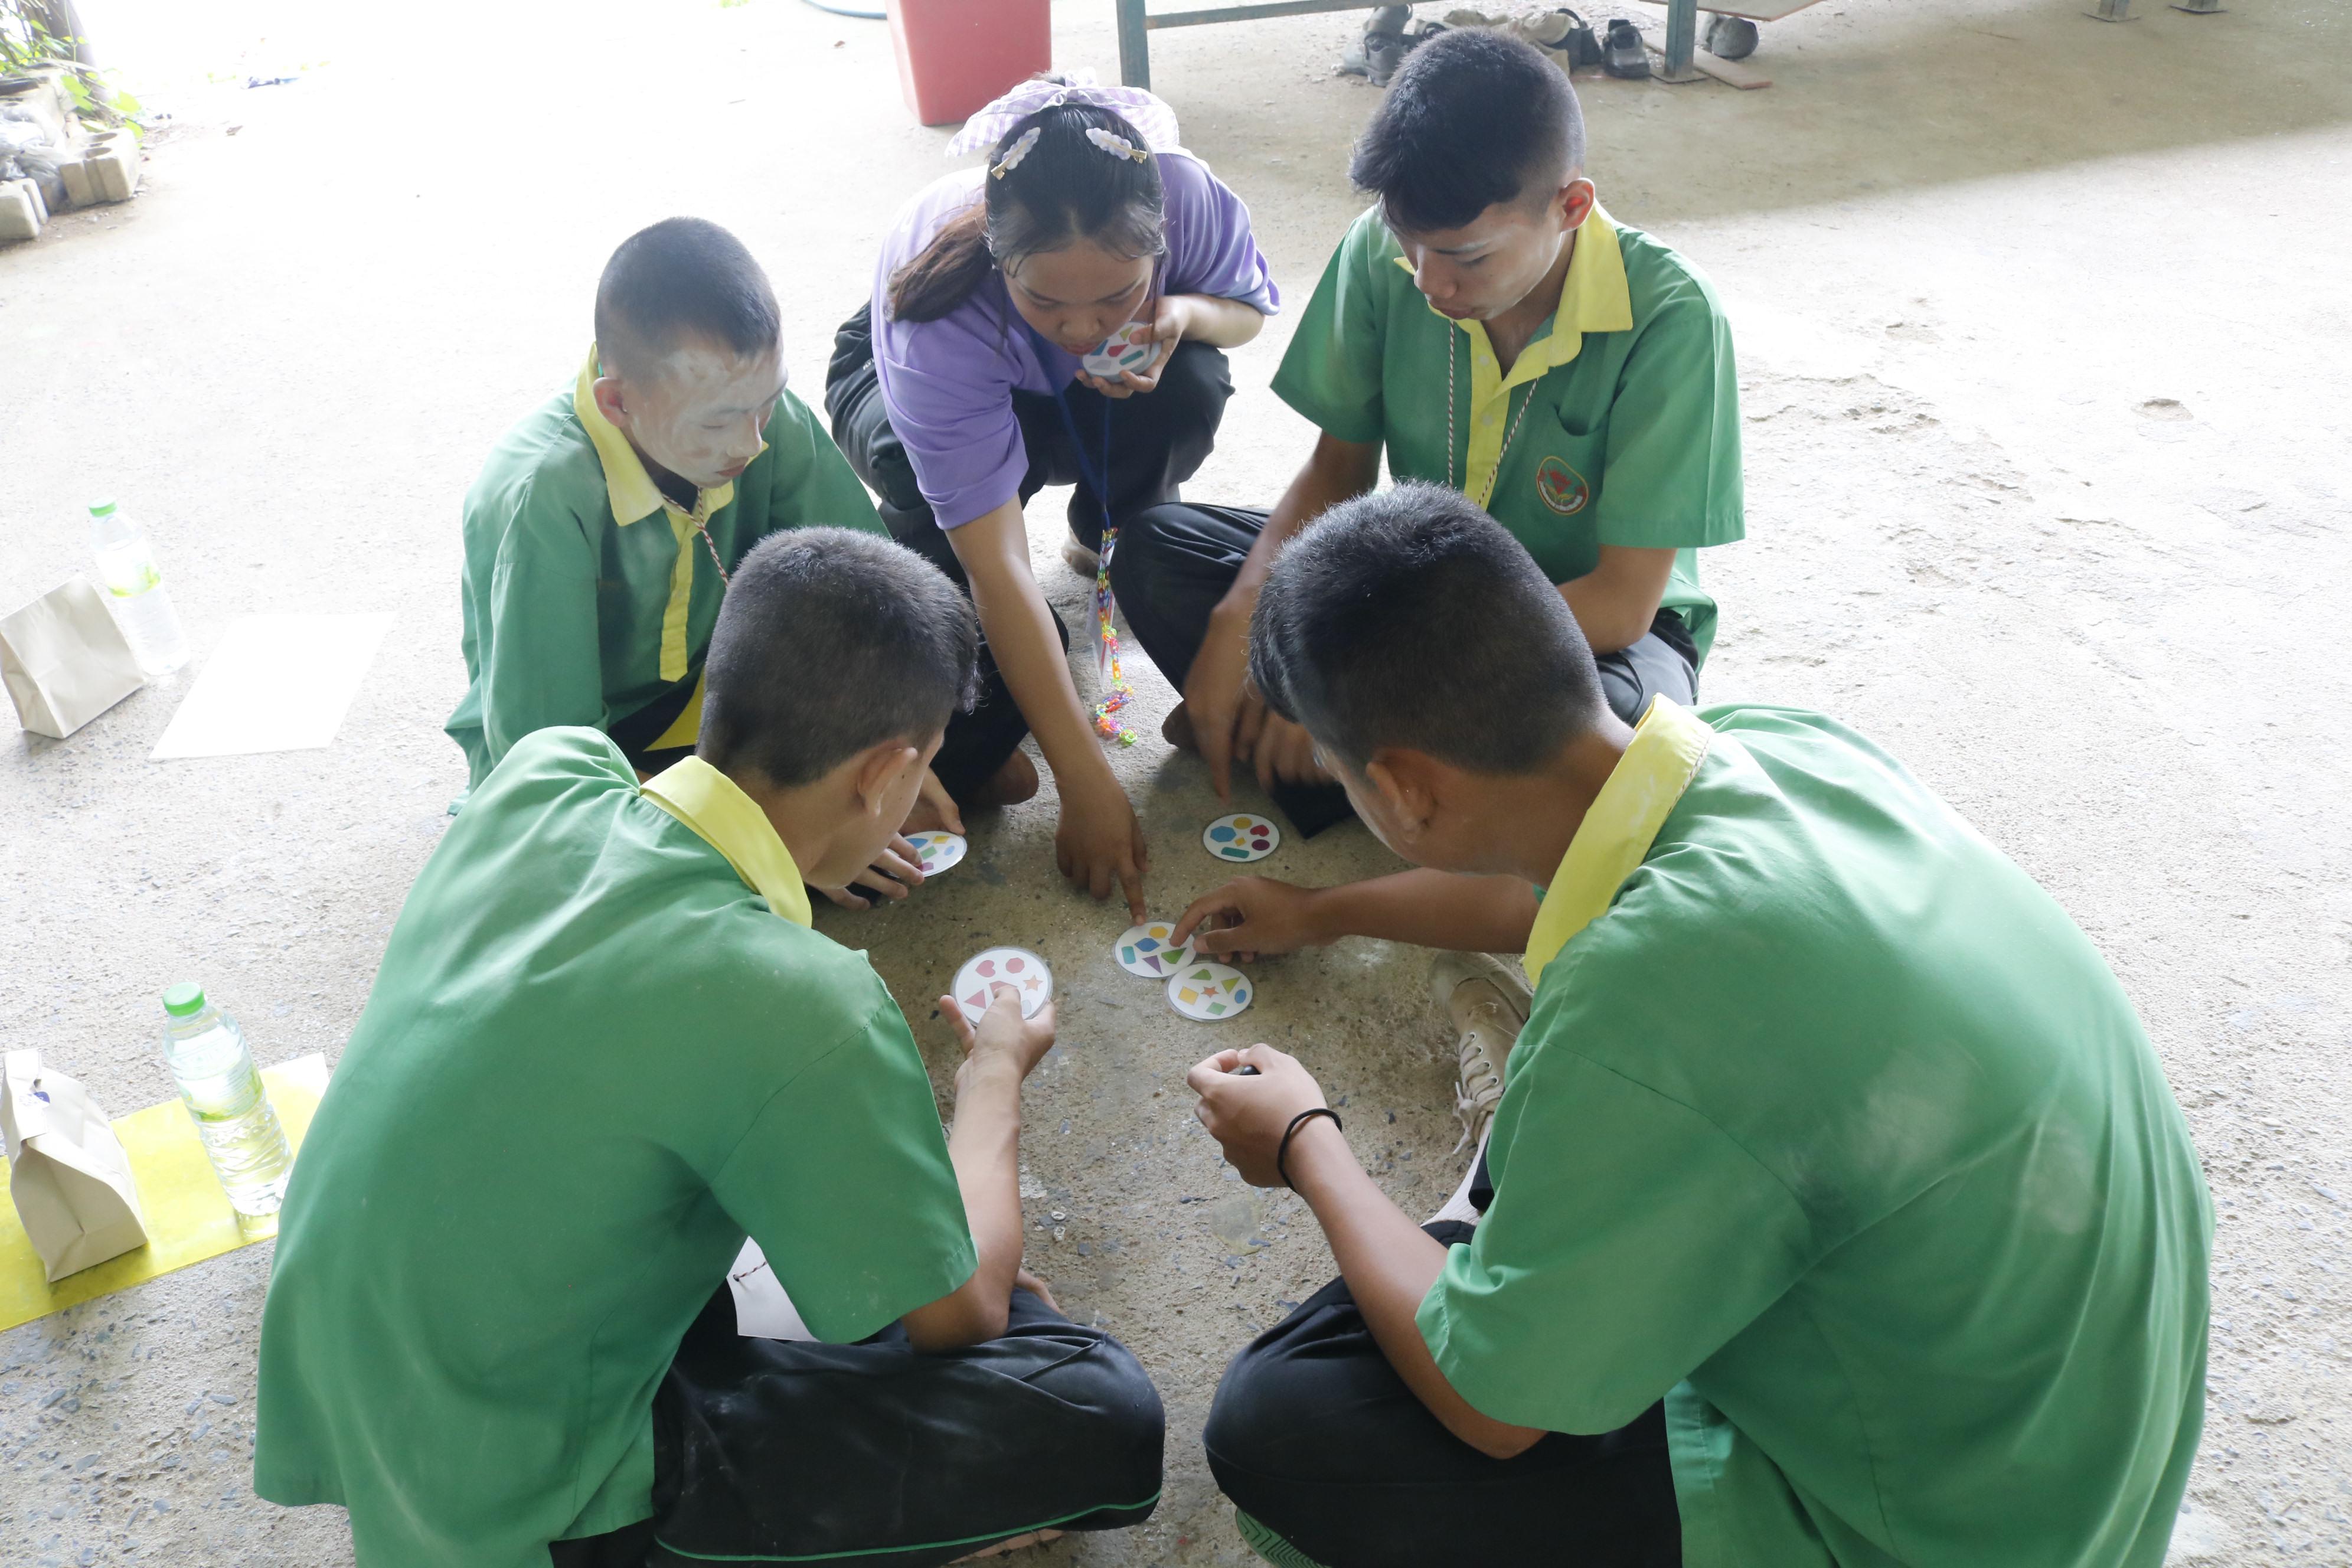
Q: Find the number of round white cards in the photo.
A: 6